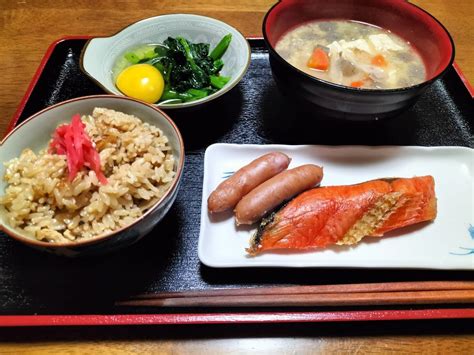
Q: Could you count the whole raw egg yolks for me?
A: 1